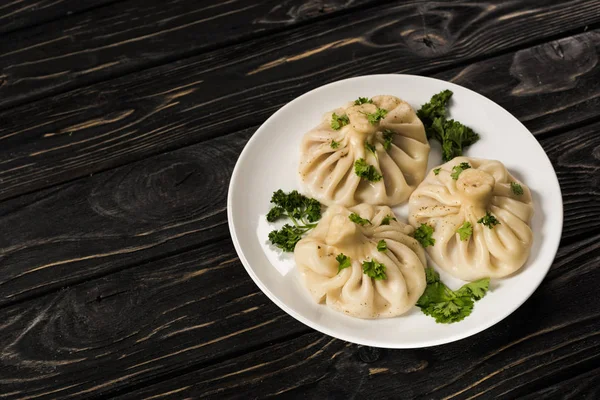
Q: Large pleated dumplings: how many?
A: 3